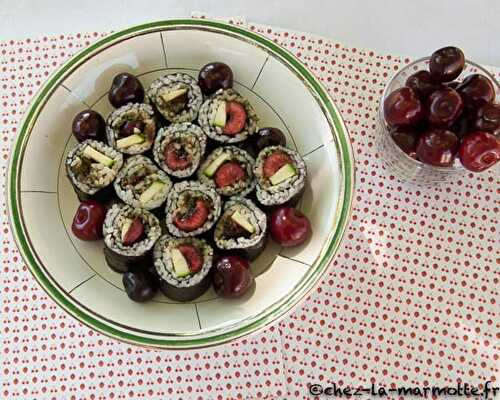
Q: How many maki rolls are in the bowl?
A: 12